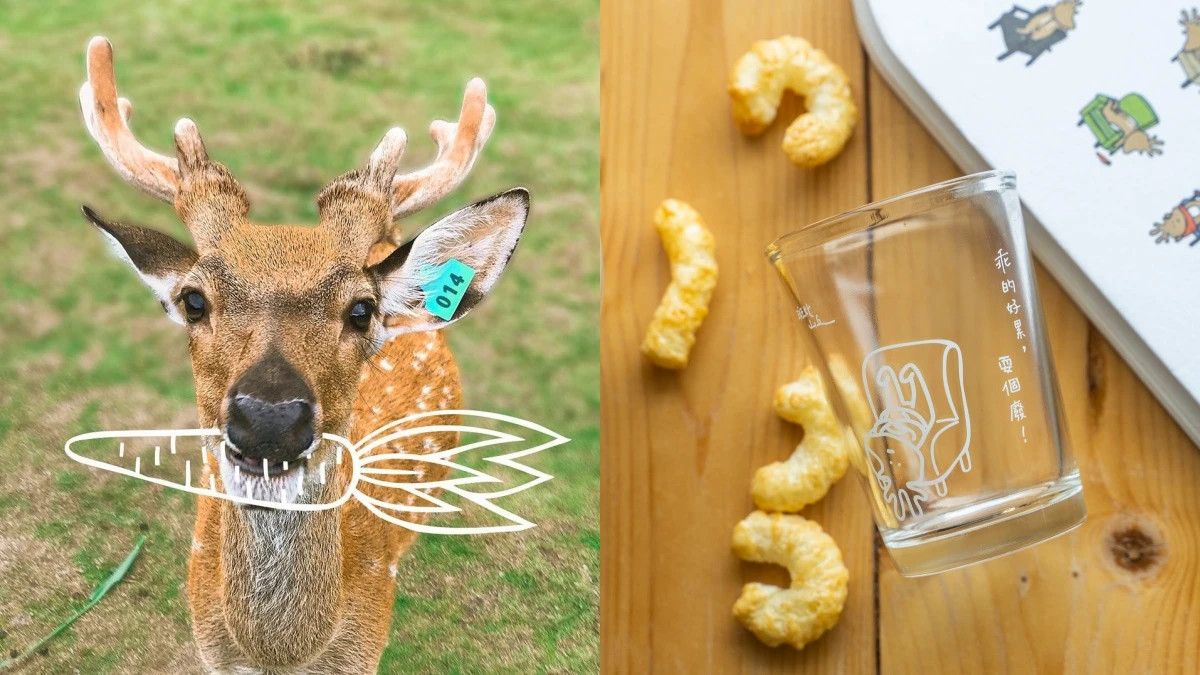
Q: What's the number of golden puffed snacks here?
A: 4